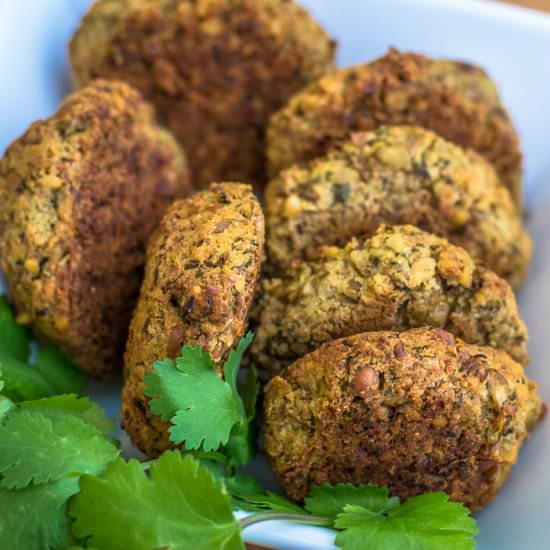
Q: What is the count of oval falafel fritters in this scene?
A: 7